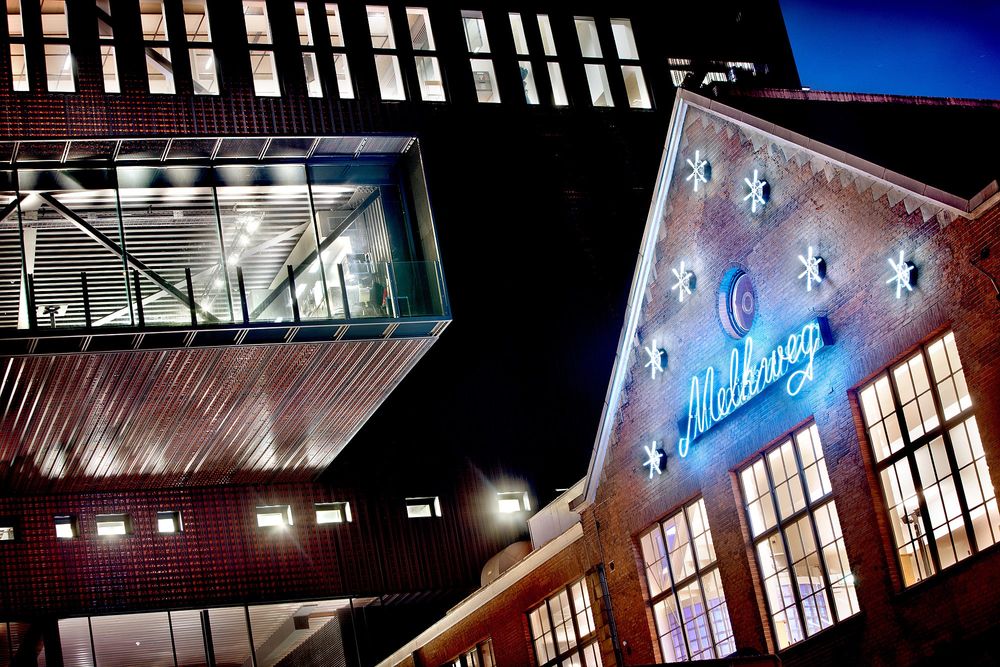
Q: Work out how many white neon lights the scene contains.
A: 7